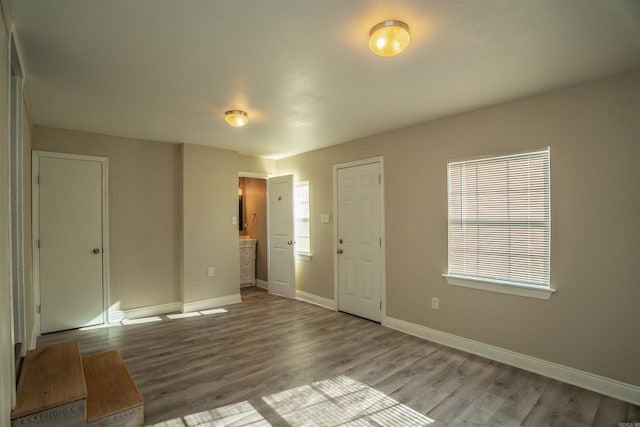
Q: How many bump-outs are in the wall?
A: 1